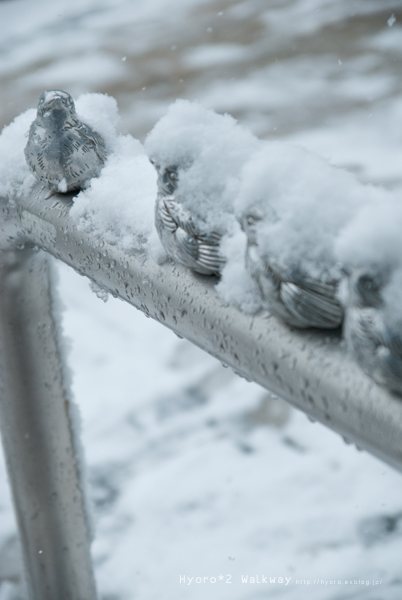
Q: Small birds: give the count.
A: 4